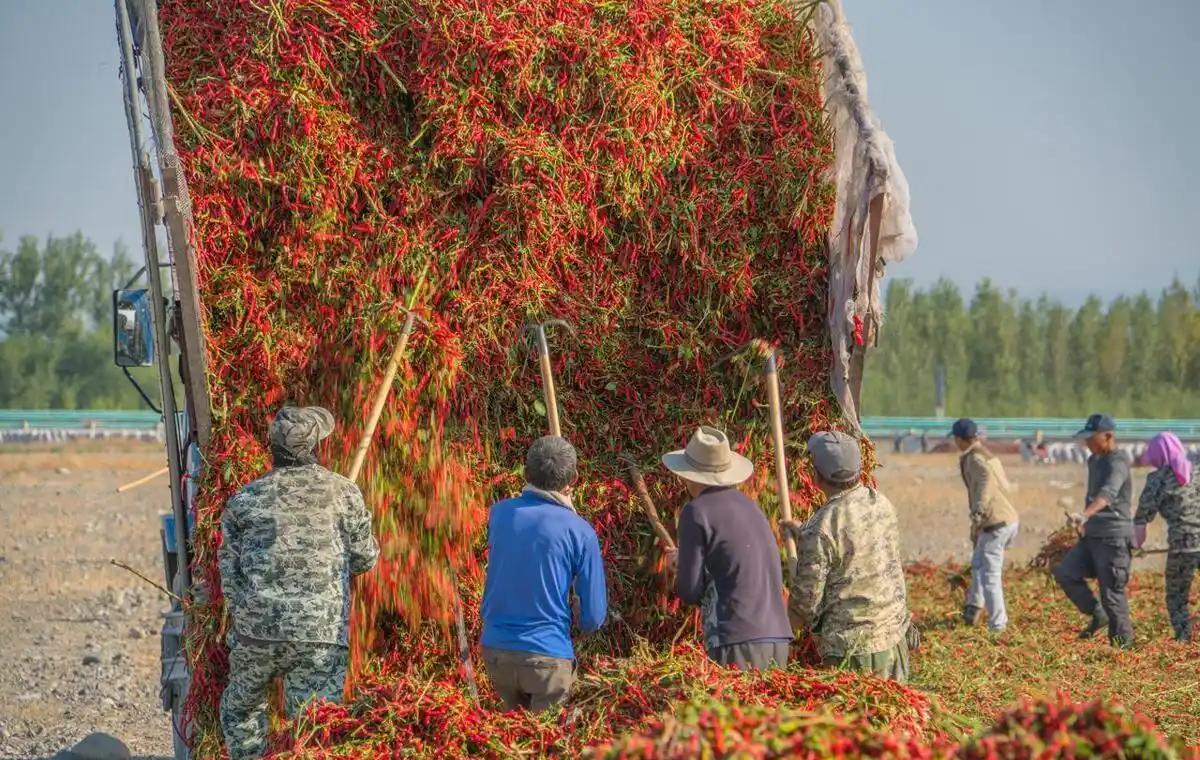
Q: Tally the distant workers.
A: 3